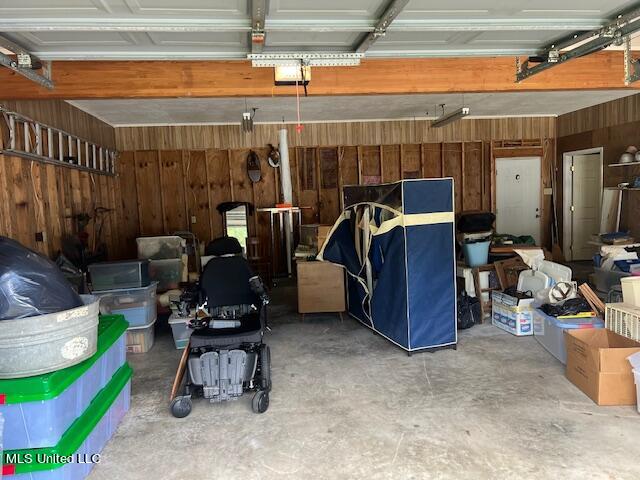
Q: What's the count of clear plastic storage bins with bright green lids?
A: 2